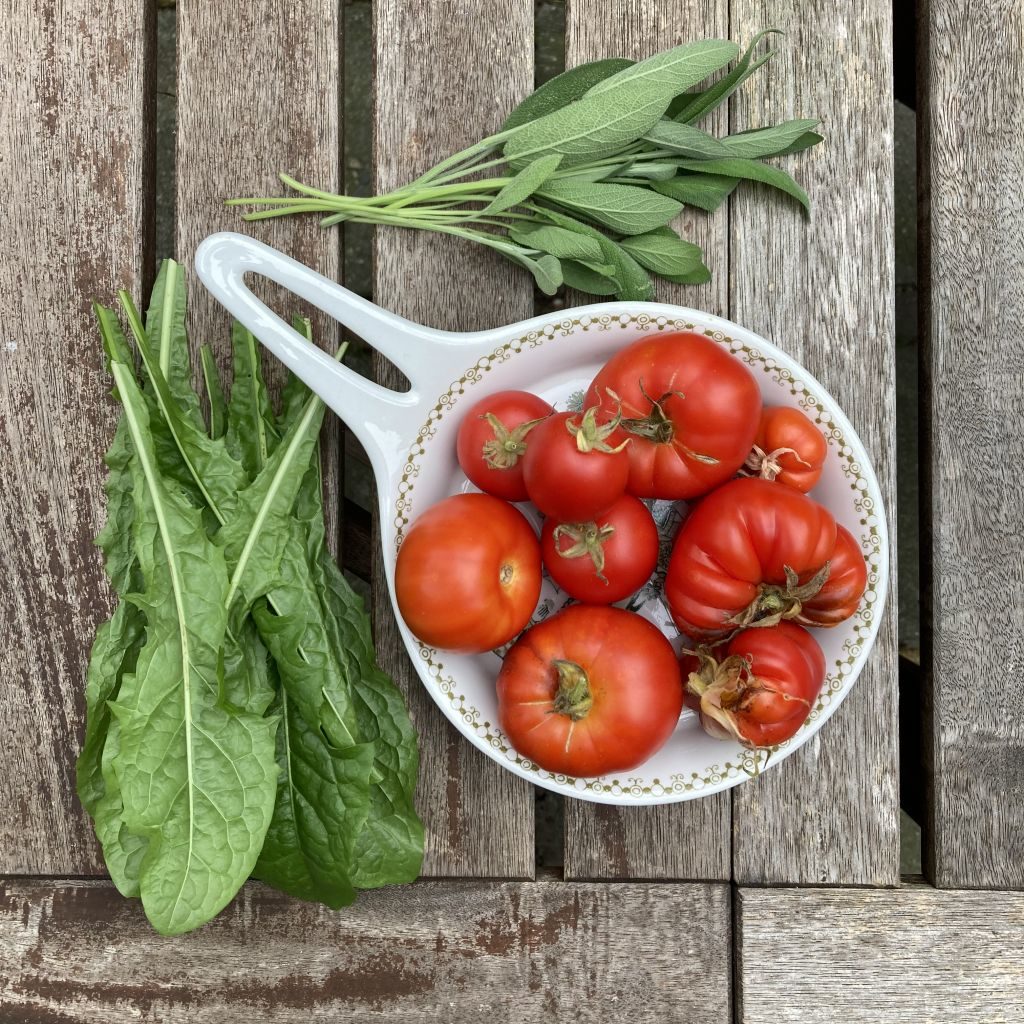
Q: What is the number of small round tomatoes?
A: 3